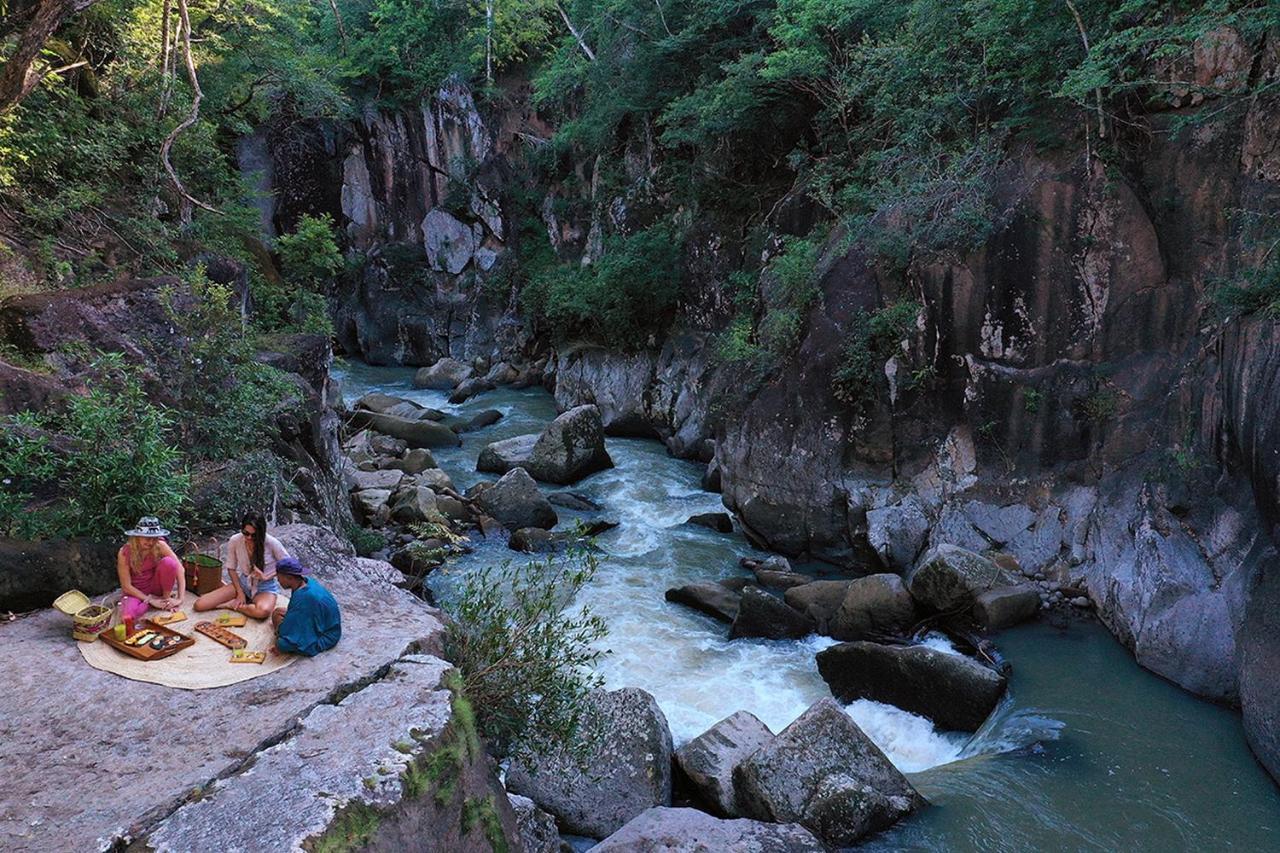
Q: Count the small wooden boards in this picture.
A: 3